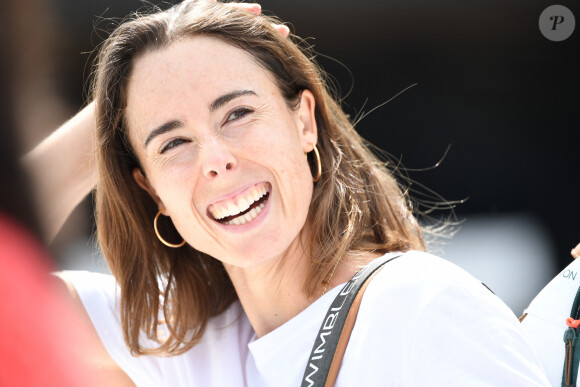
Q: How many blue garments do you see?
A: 0